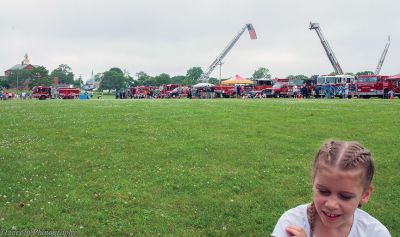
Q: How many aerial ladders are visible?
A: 3